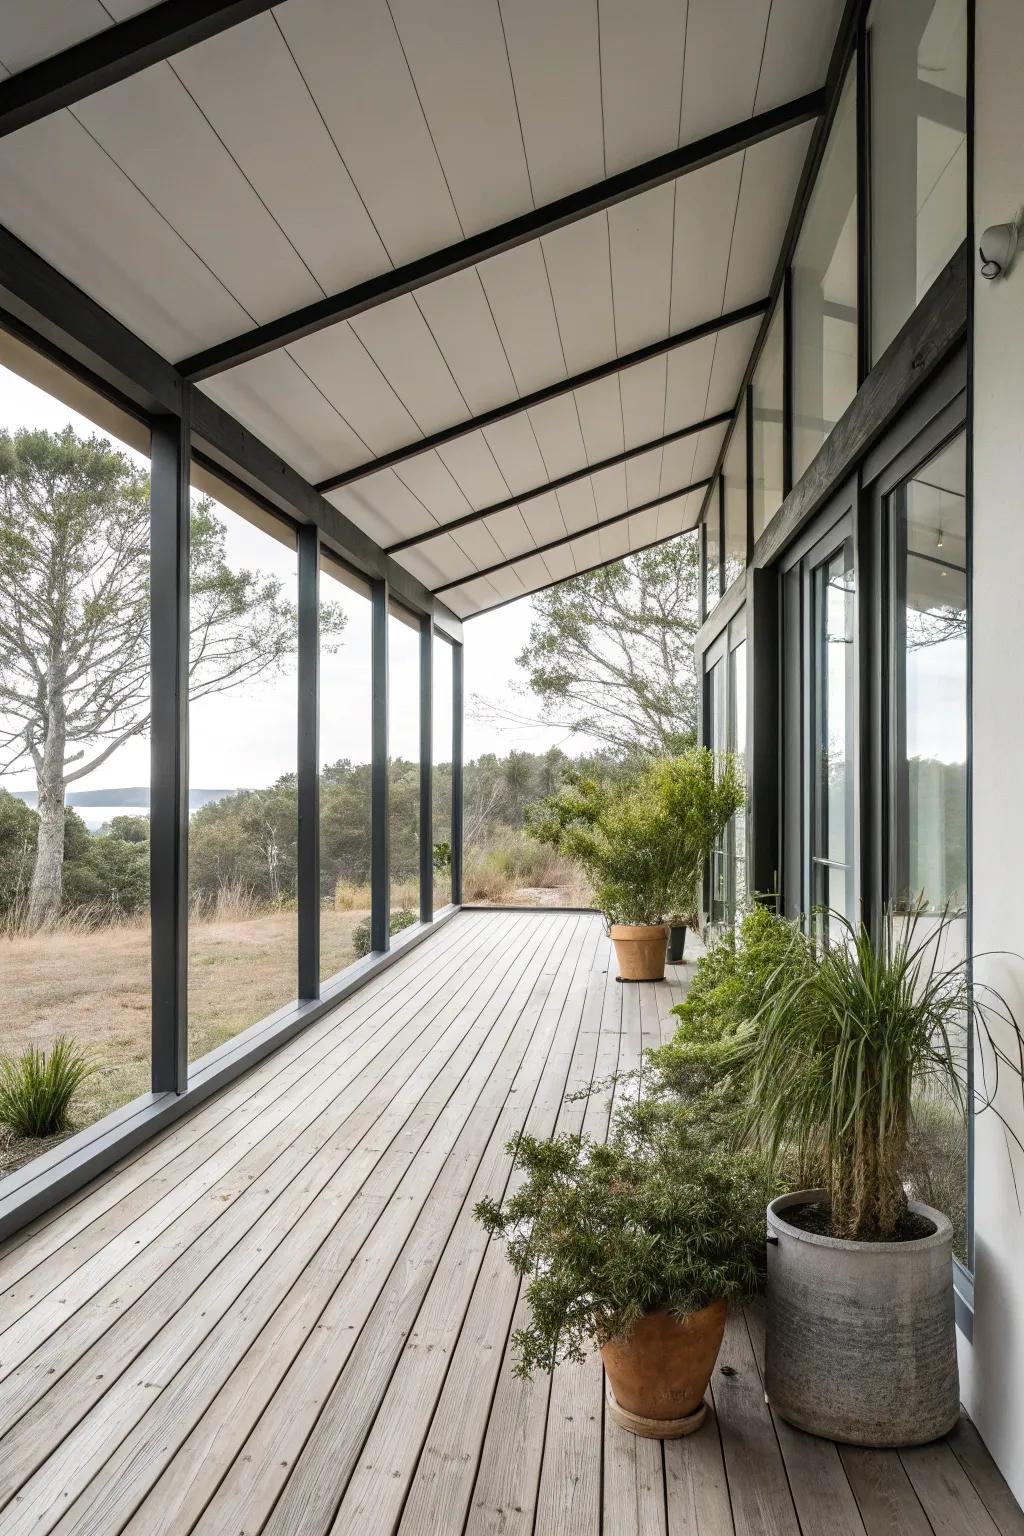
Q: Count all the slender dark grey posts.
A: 5